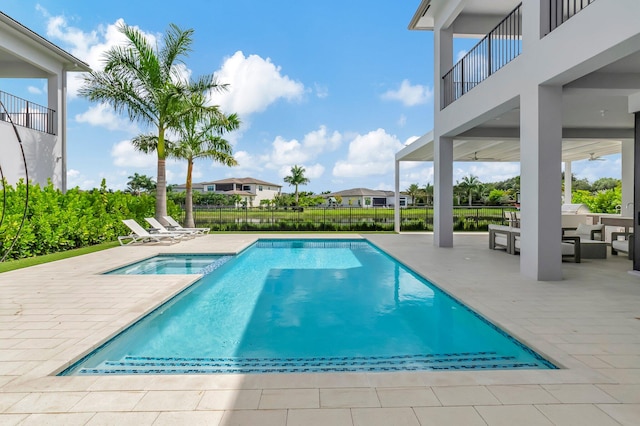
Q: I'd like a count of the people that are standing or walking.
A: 0